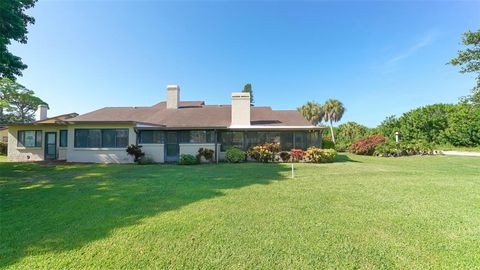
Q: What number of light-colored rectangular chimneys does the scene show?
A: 3